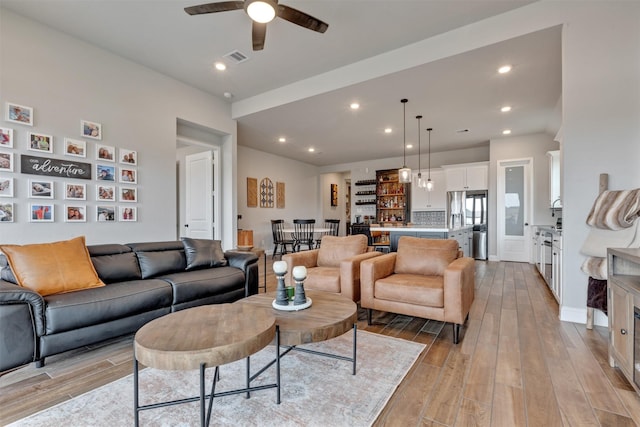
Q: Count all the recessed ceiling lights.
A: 9